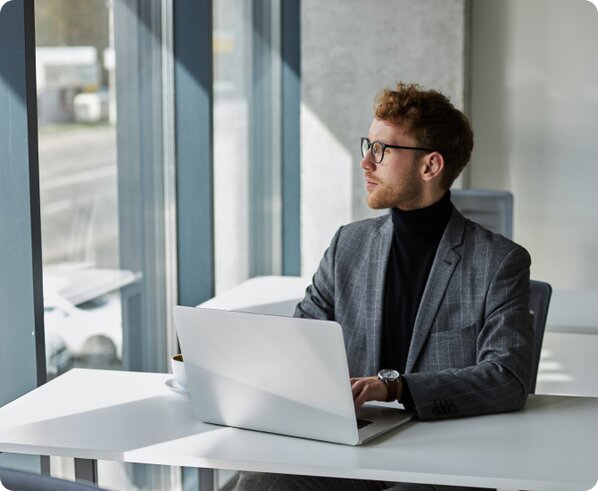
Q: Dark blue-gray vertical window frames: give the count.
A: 3